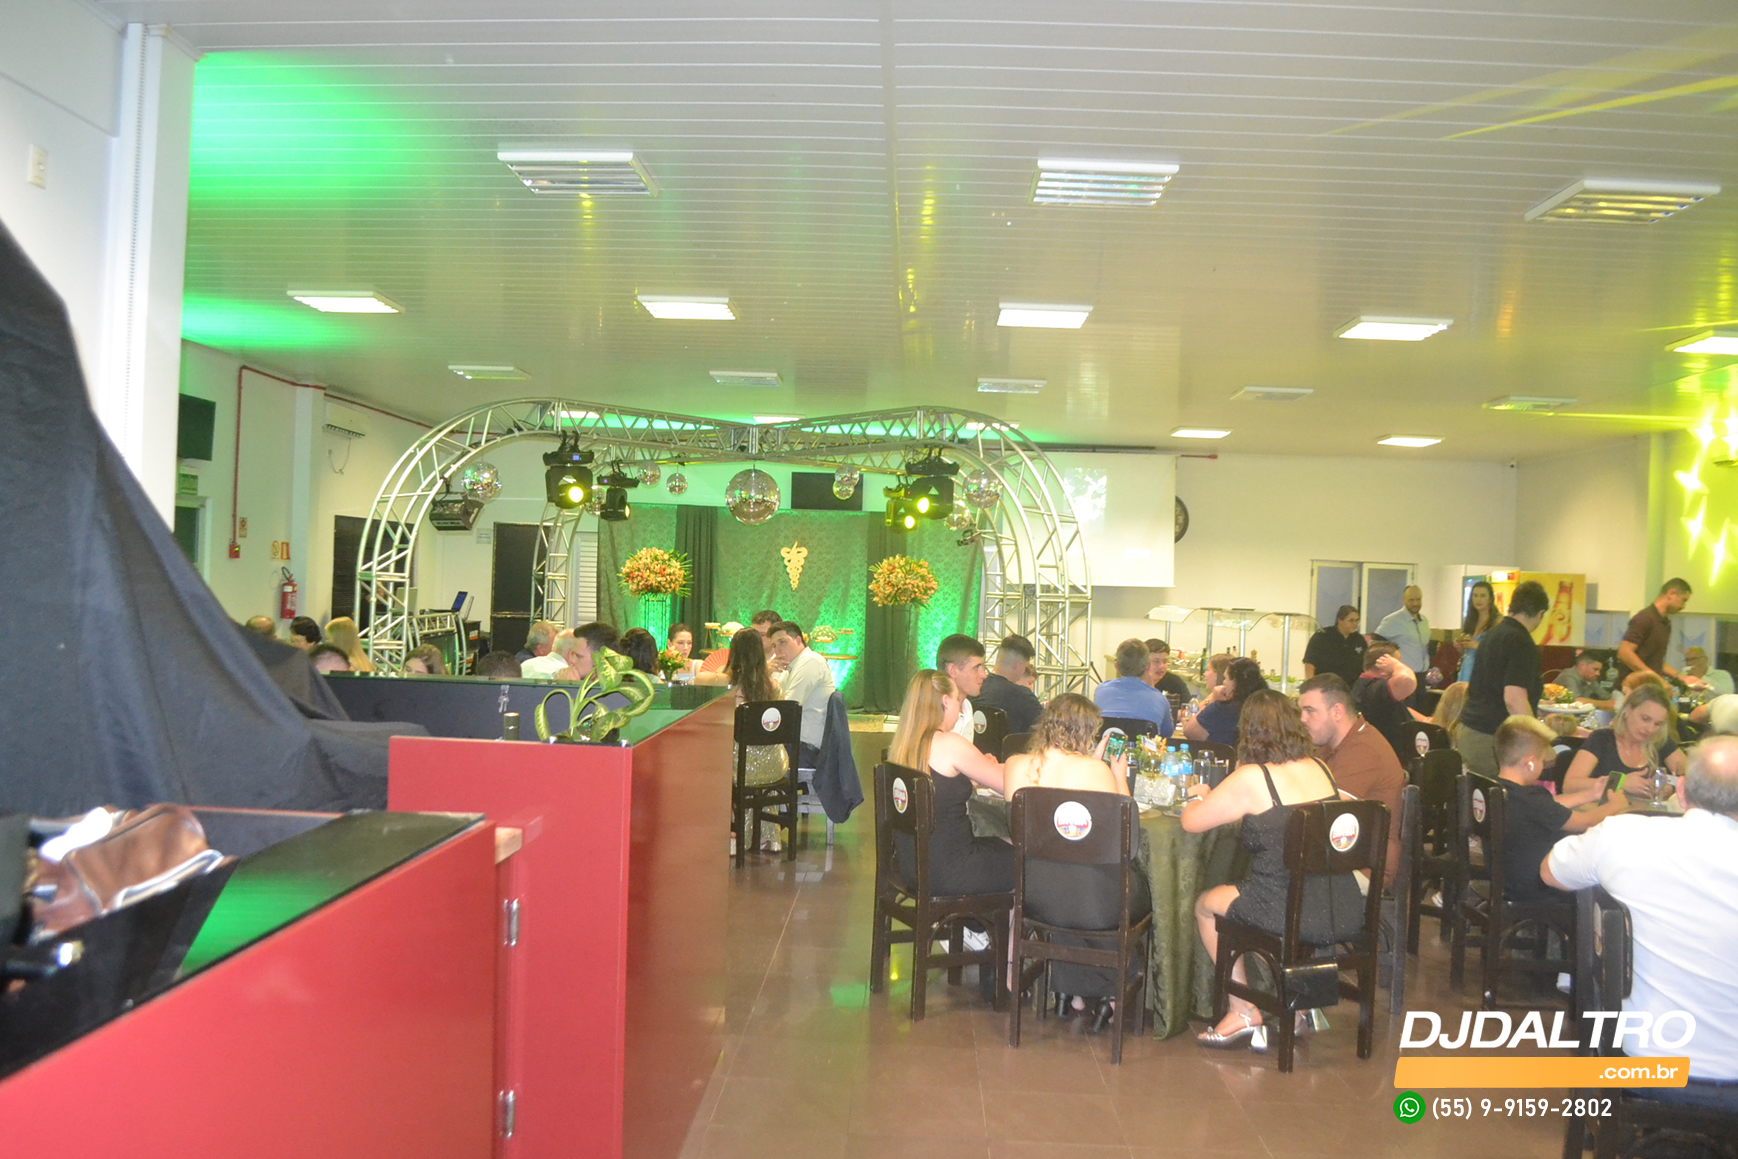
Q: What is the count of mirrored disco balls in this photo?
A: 9